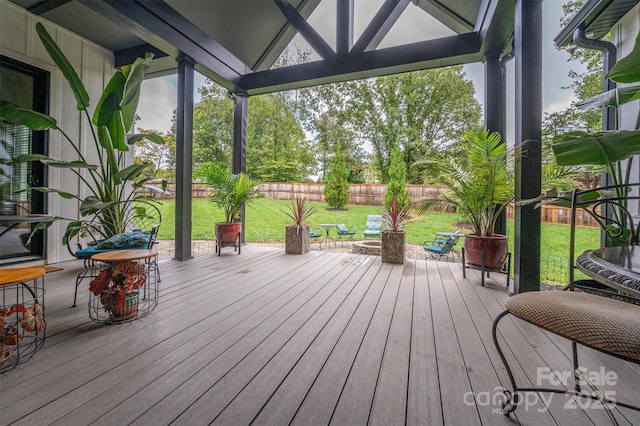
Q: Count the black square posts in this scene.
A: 4